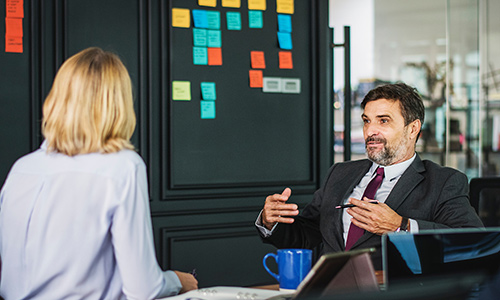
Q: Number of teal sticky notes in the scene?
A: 8